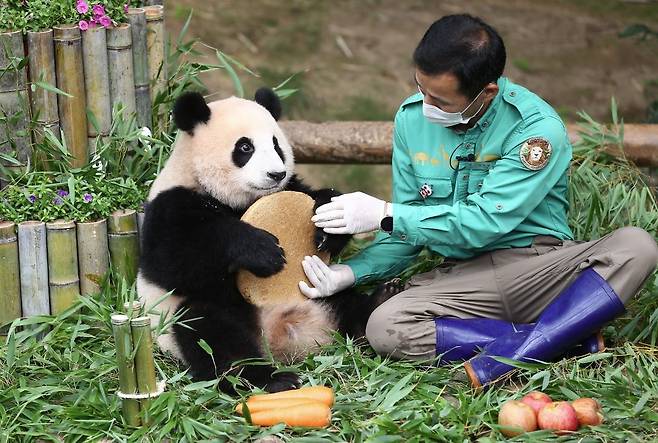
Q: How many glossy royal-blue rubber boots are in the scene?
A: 2